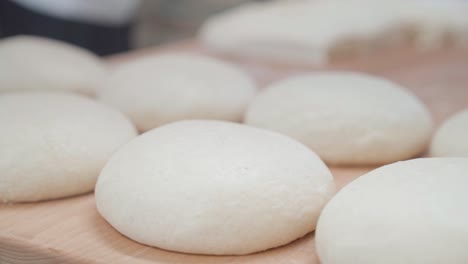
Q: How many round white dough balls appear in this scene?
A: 7